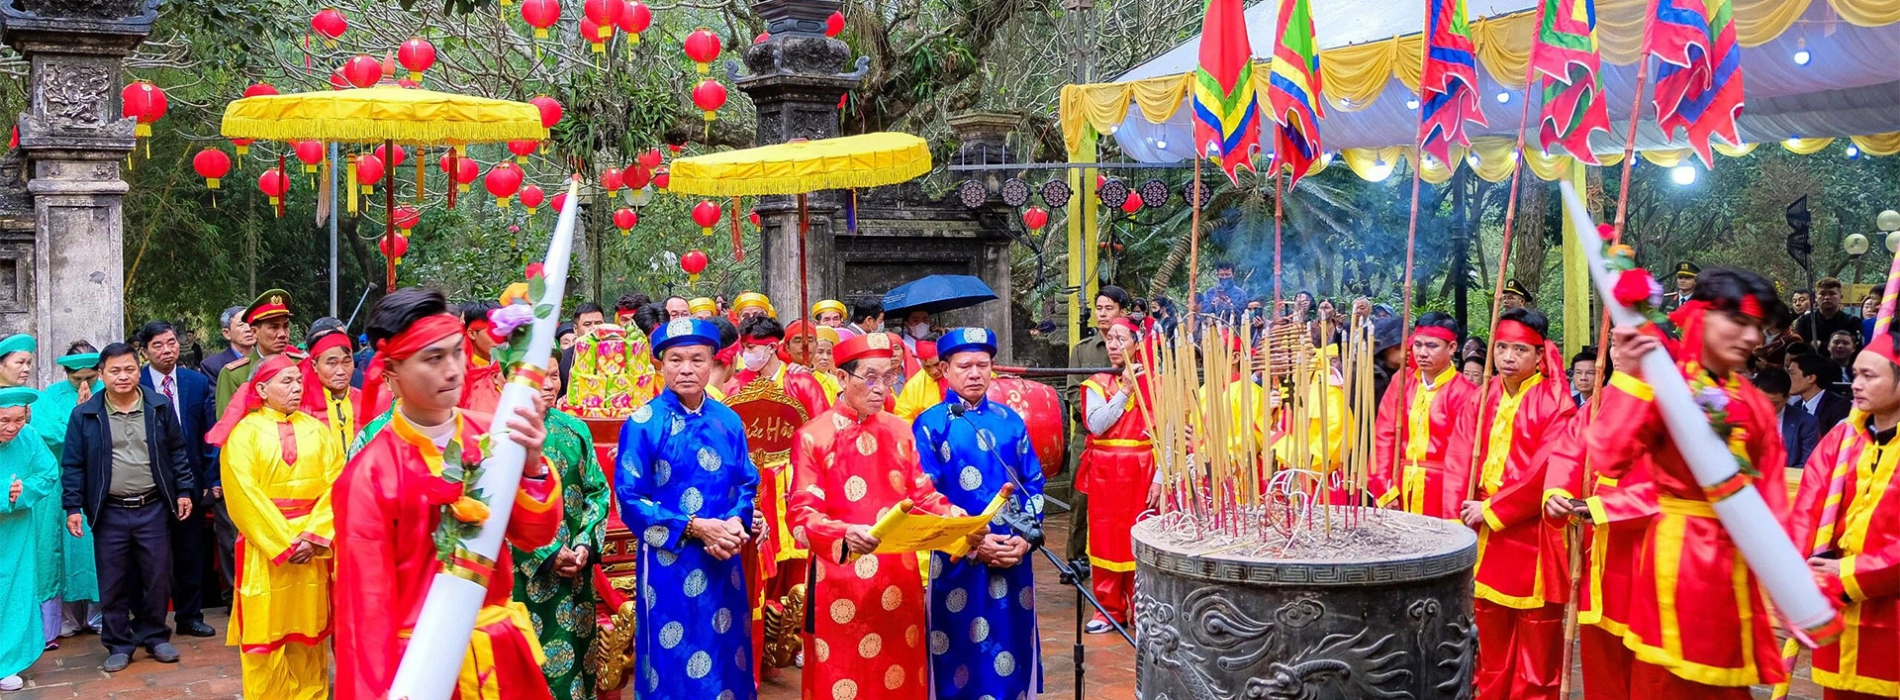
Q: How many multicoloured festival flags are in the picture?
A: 5